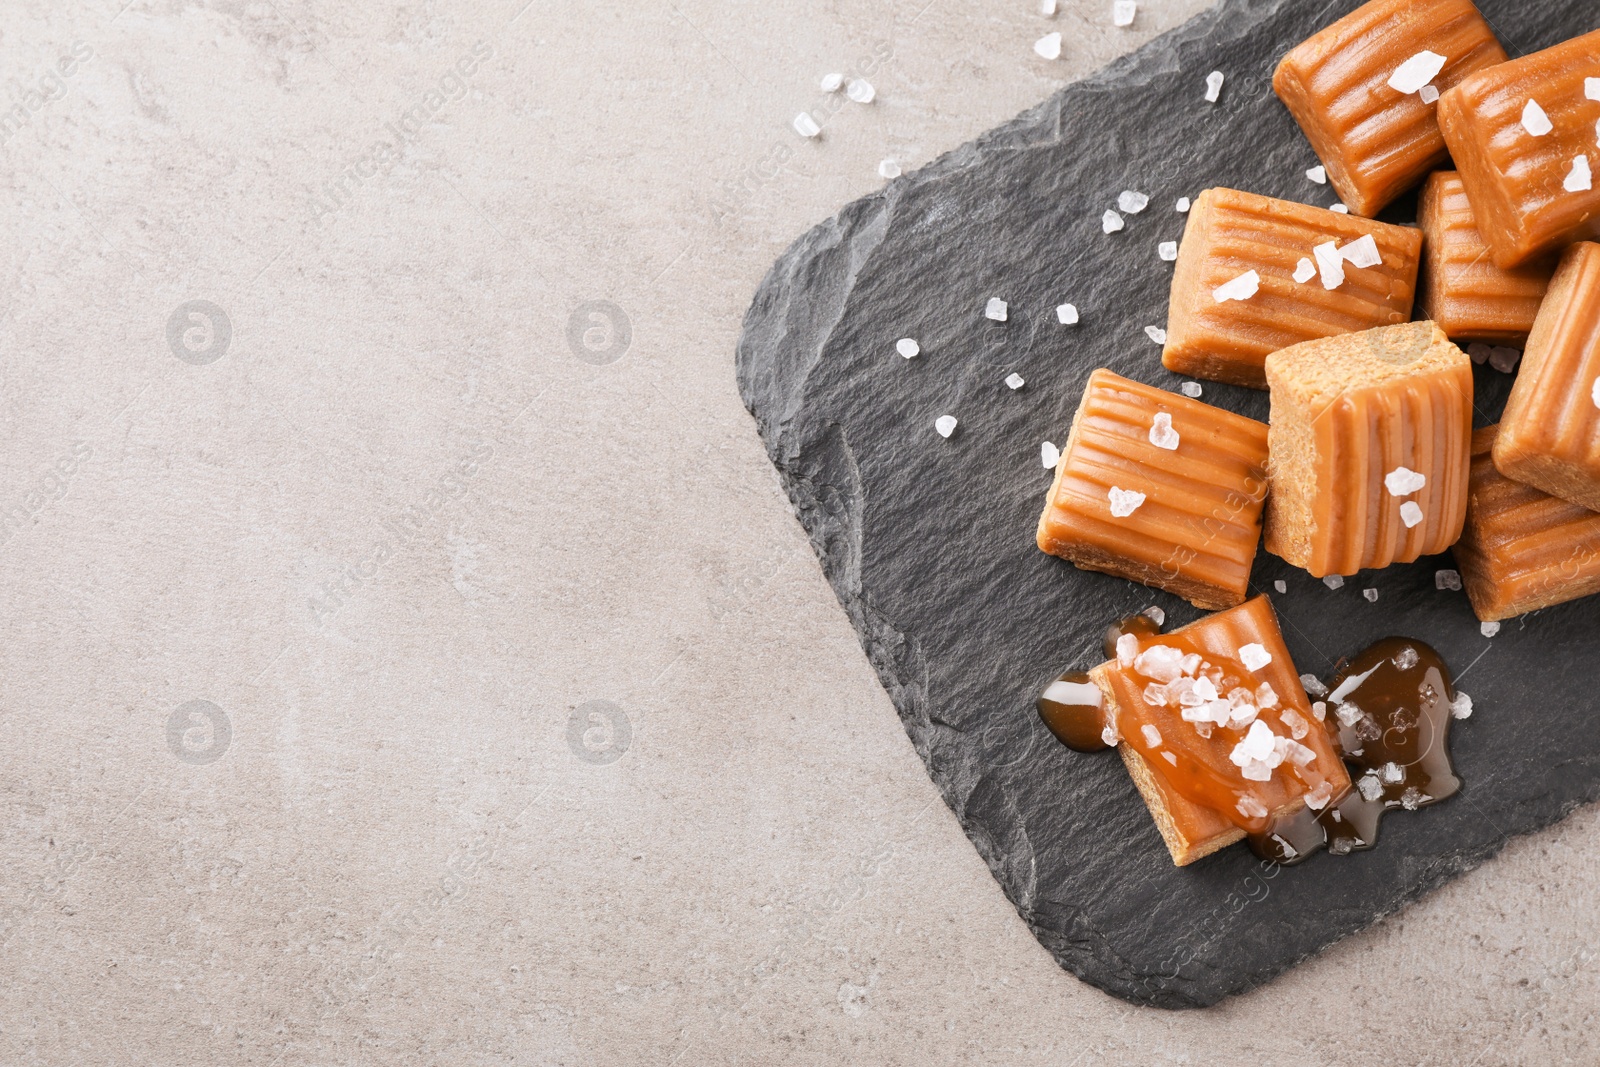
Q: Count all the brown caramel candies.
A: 9